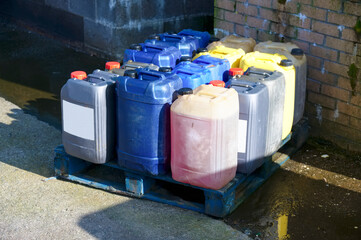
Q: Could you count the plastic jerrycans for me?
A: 15